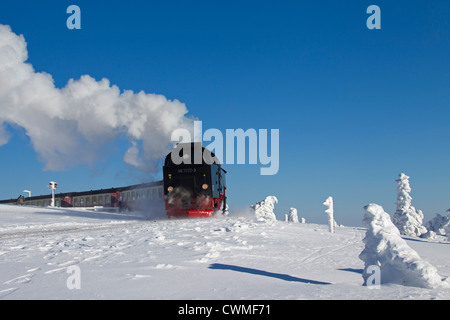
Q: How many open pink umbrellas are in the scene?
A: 0